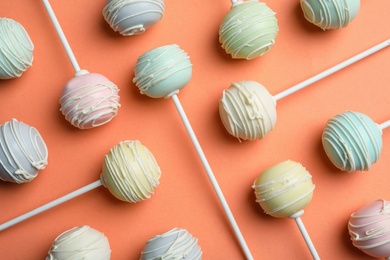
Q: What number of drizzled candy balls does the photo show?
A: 14